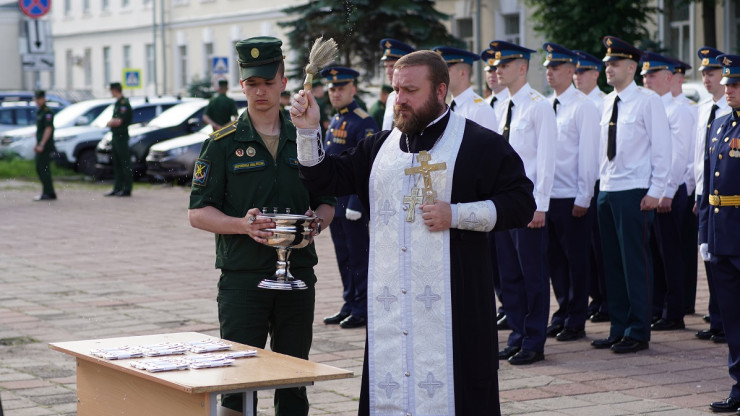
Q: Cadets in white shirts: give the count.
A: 10